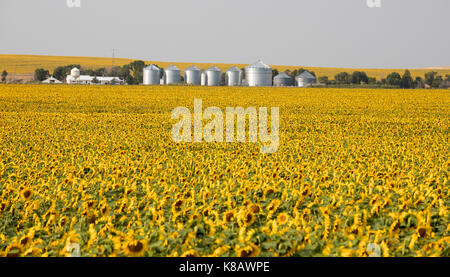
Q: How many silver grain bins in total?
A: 8